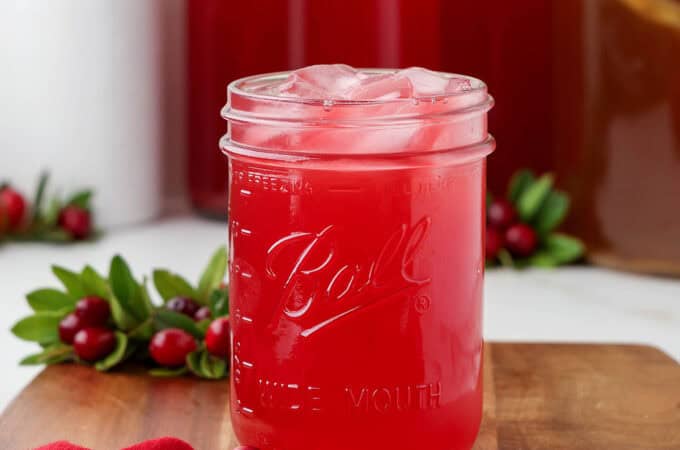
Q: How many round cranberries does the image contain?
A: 12